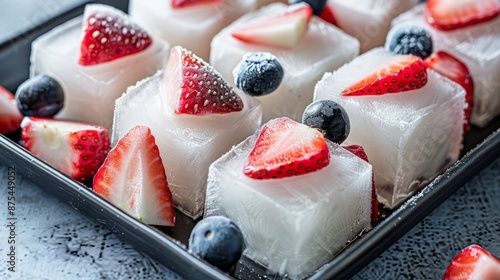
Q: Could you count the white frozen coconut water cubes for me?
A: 8